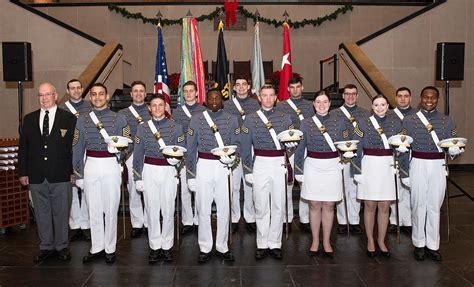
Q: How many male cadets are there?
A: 12